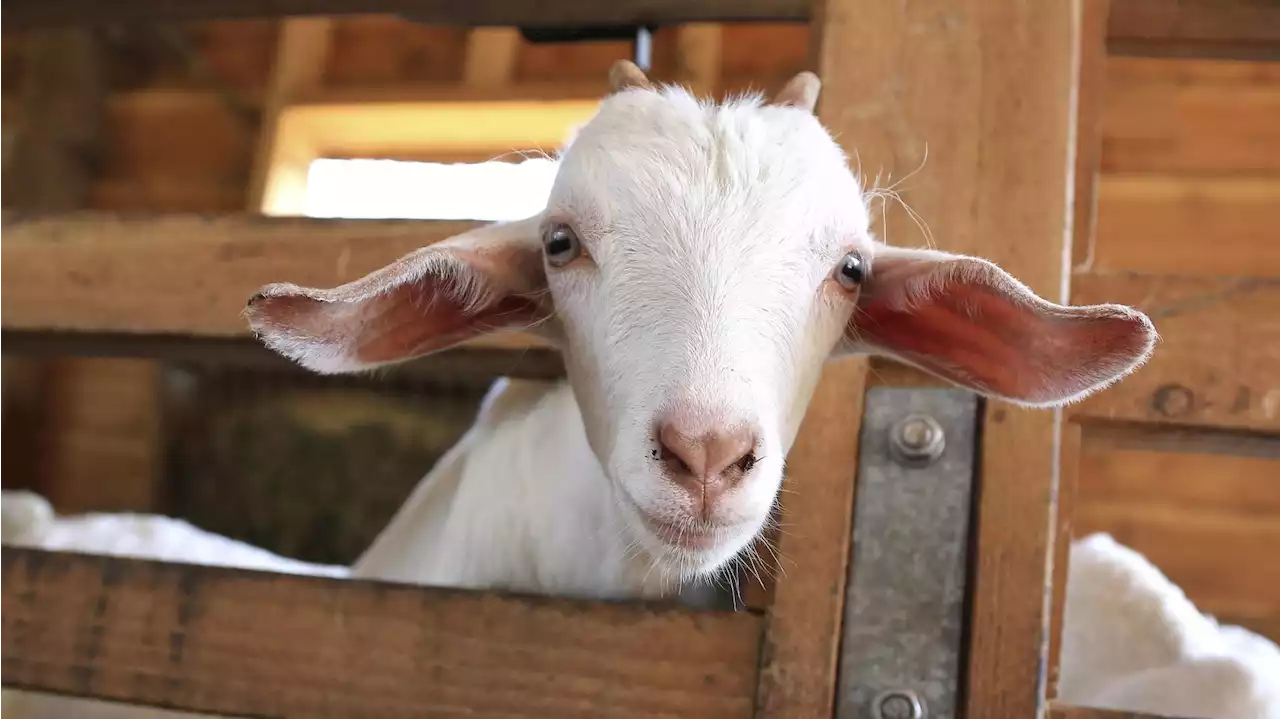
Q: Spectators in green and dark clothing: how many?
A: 0